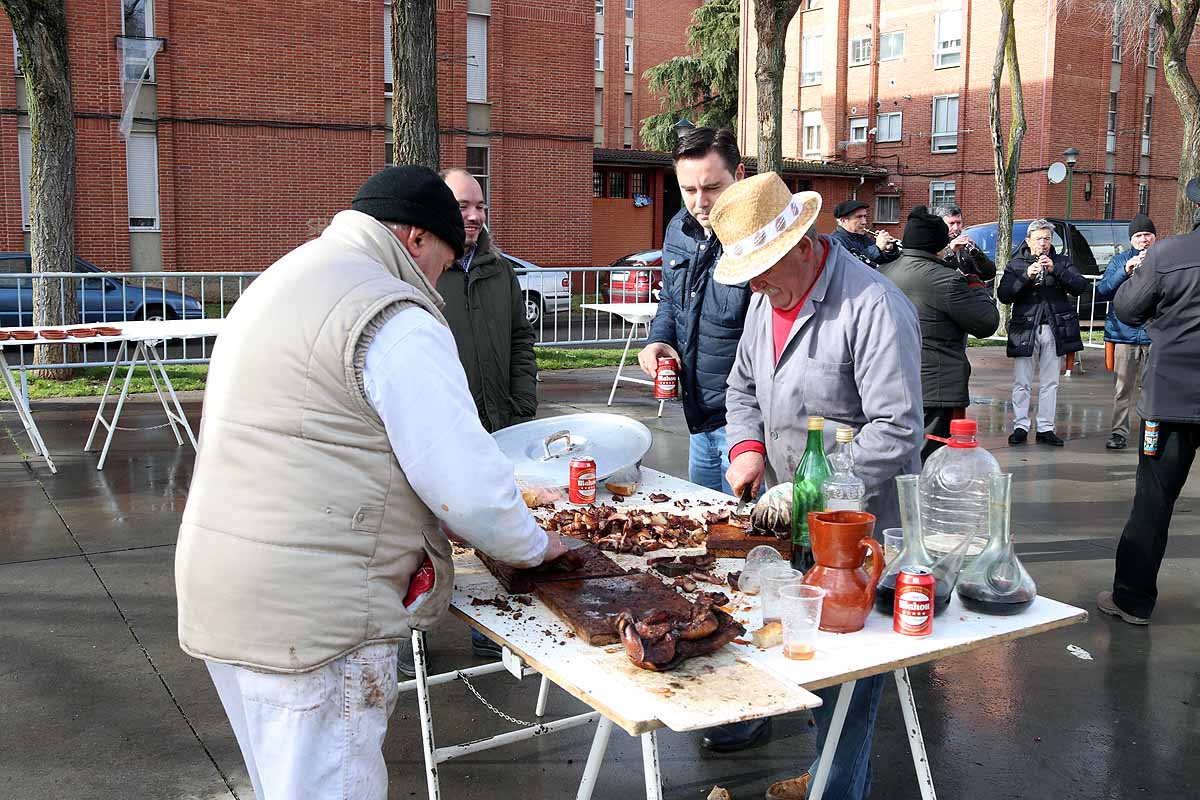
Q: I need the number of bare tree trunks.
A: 5